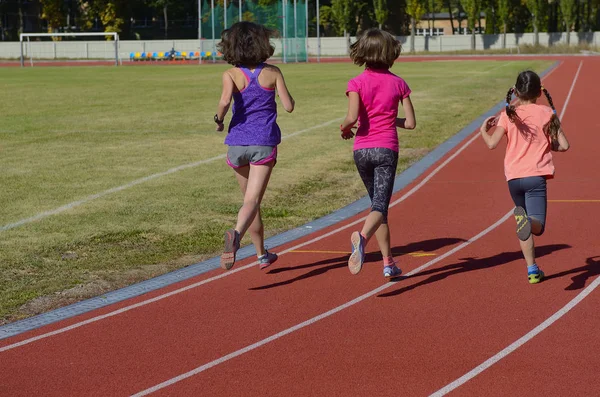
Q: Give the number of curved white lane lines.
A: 3